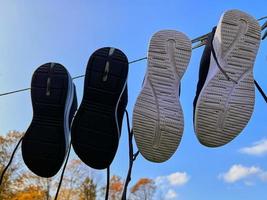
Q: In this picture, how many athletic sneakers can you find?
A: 4